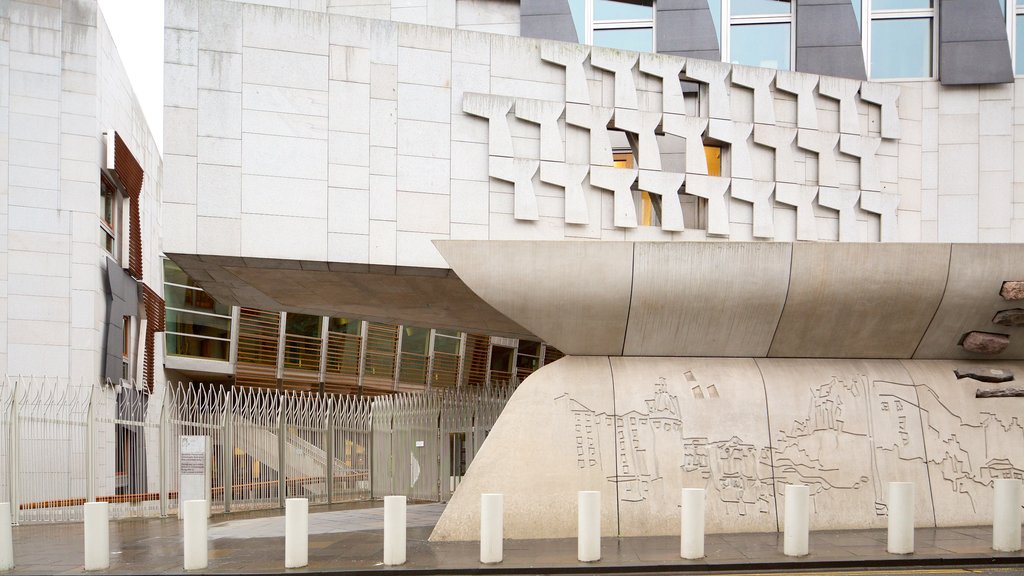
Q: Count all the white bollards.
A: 11